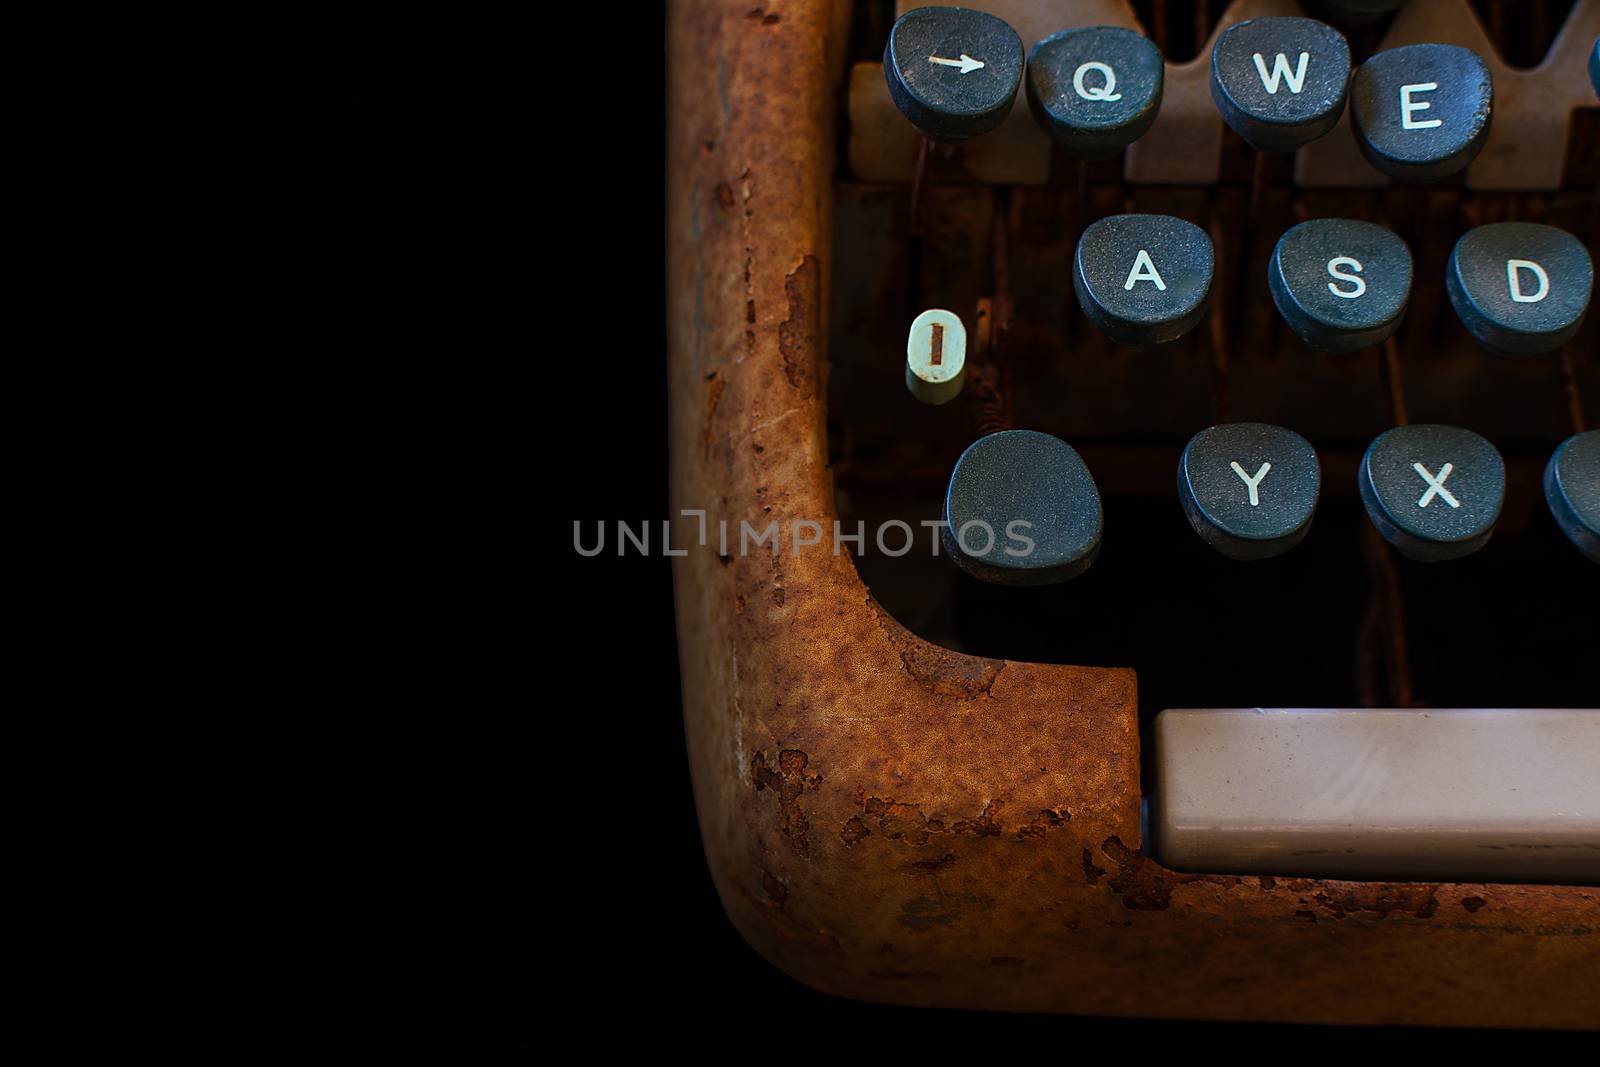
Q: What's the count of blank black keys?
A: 1